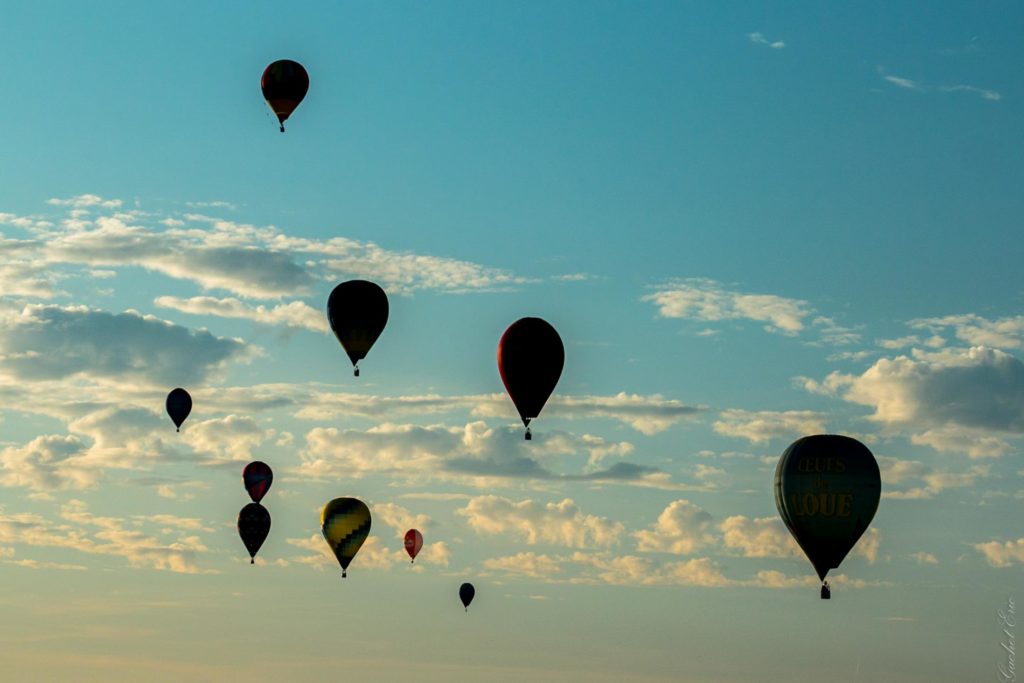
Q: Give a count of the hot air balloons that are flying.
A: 10